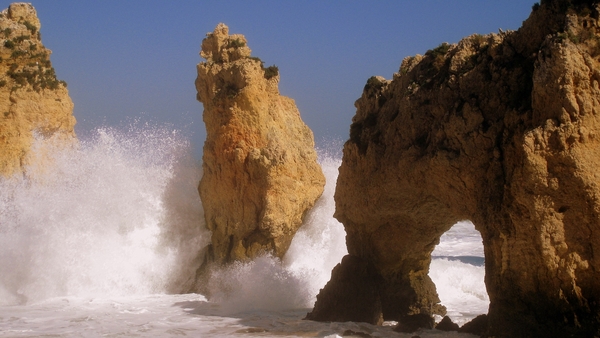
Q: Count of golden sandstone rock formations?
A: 3